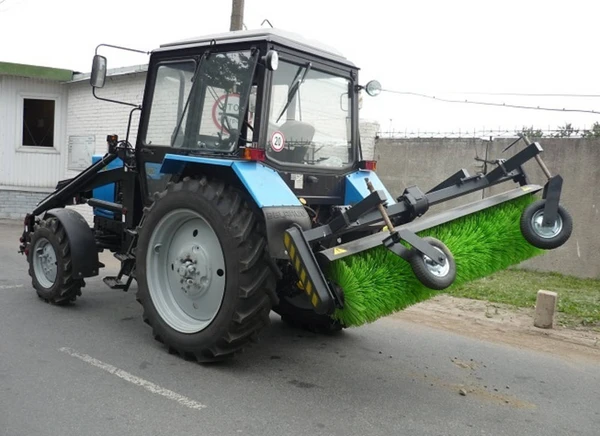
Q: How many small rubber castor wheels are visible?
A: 2